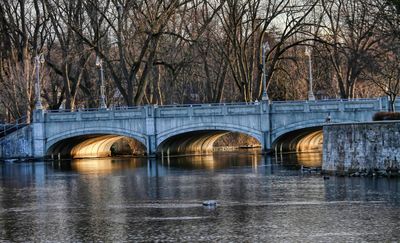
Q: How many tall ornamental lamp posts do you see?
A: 4